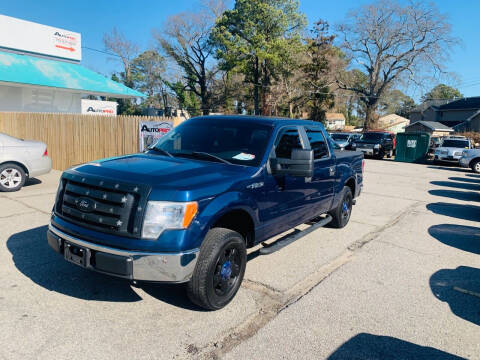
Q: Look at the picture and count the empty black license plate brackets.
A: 1